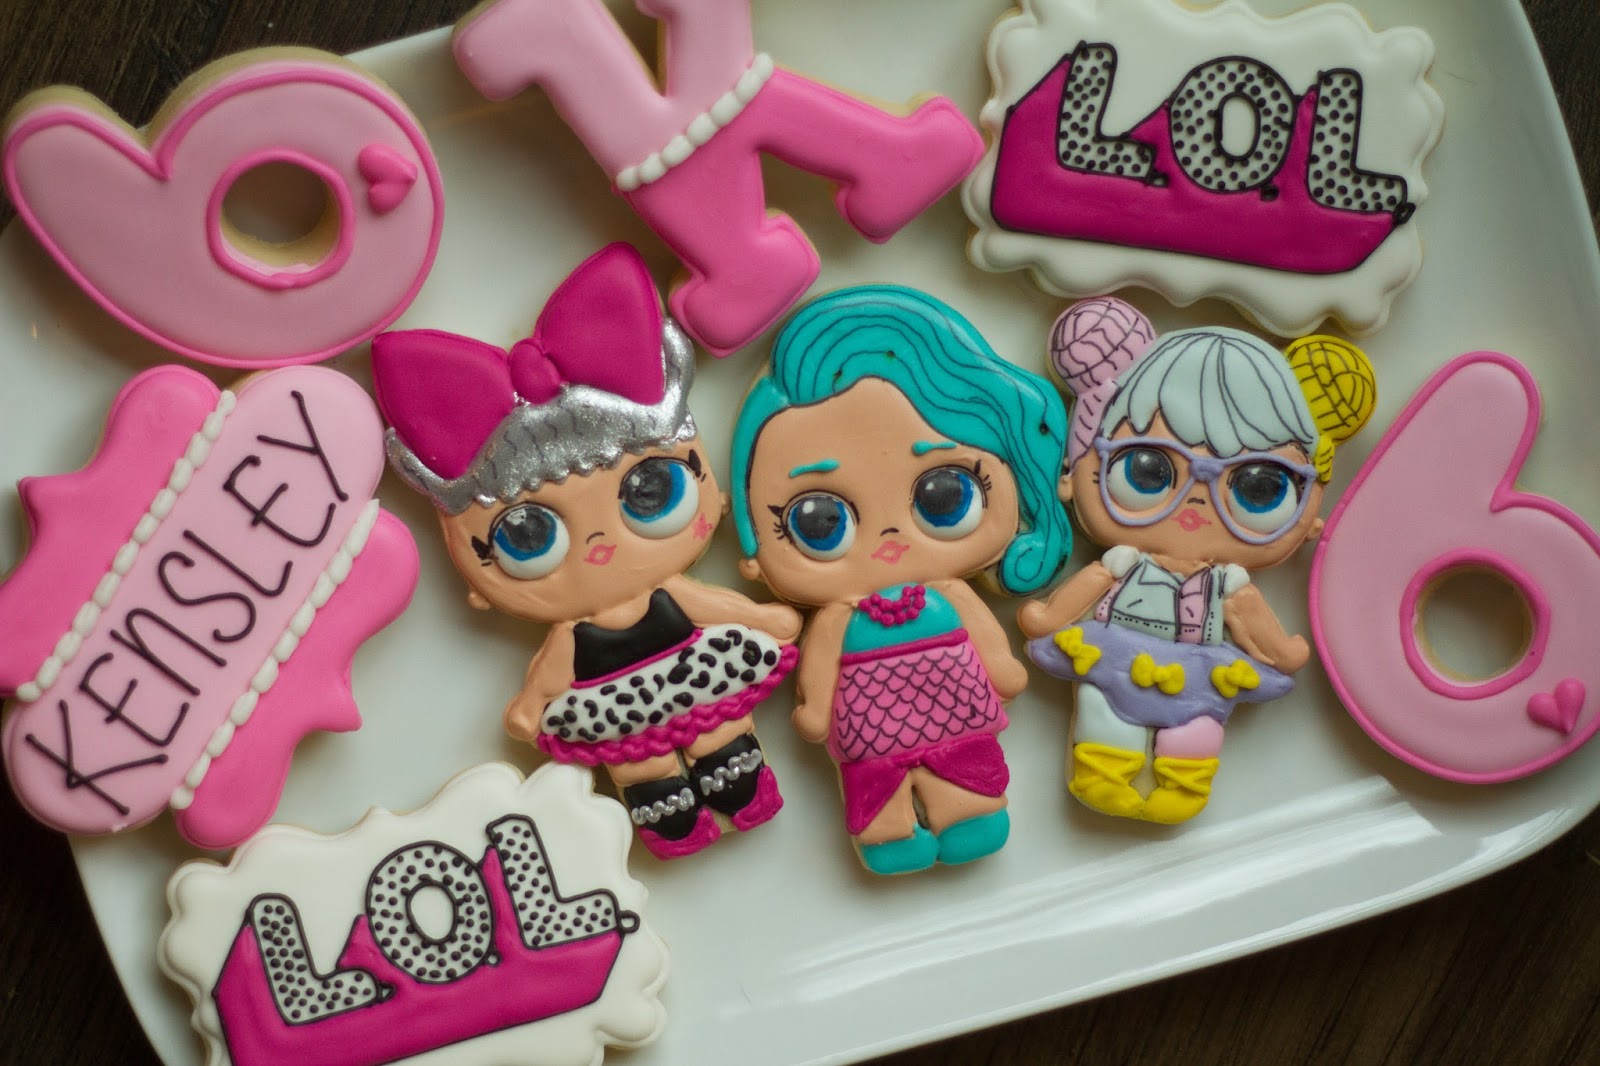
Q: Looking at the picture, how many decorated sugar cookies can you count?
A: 9